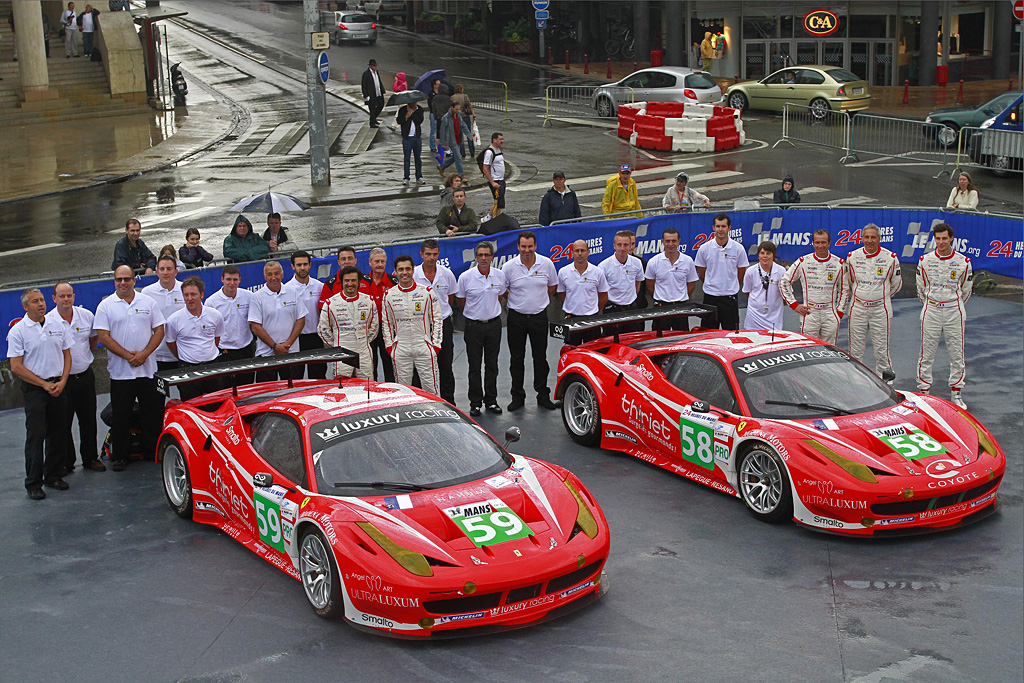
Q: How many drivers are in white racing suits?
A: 5